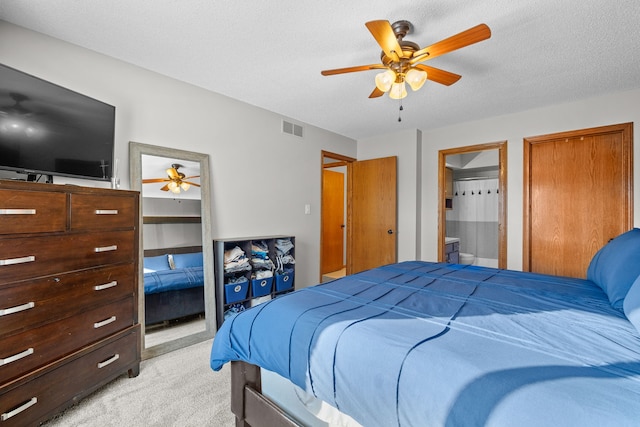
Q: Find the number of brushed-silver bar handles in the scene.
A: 10